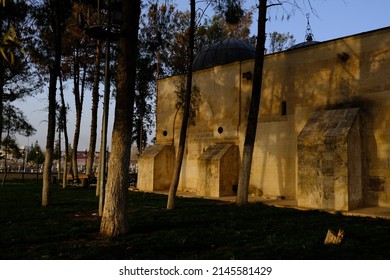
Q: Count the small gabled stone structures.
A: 3